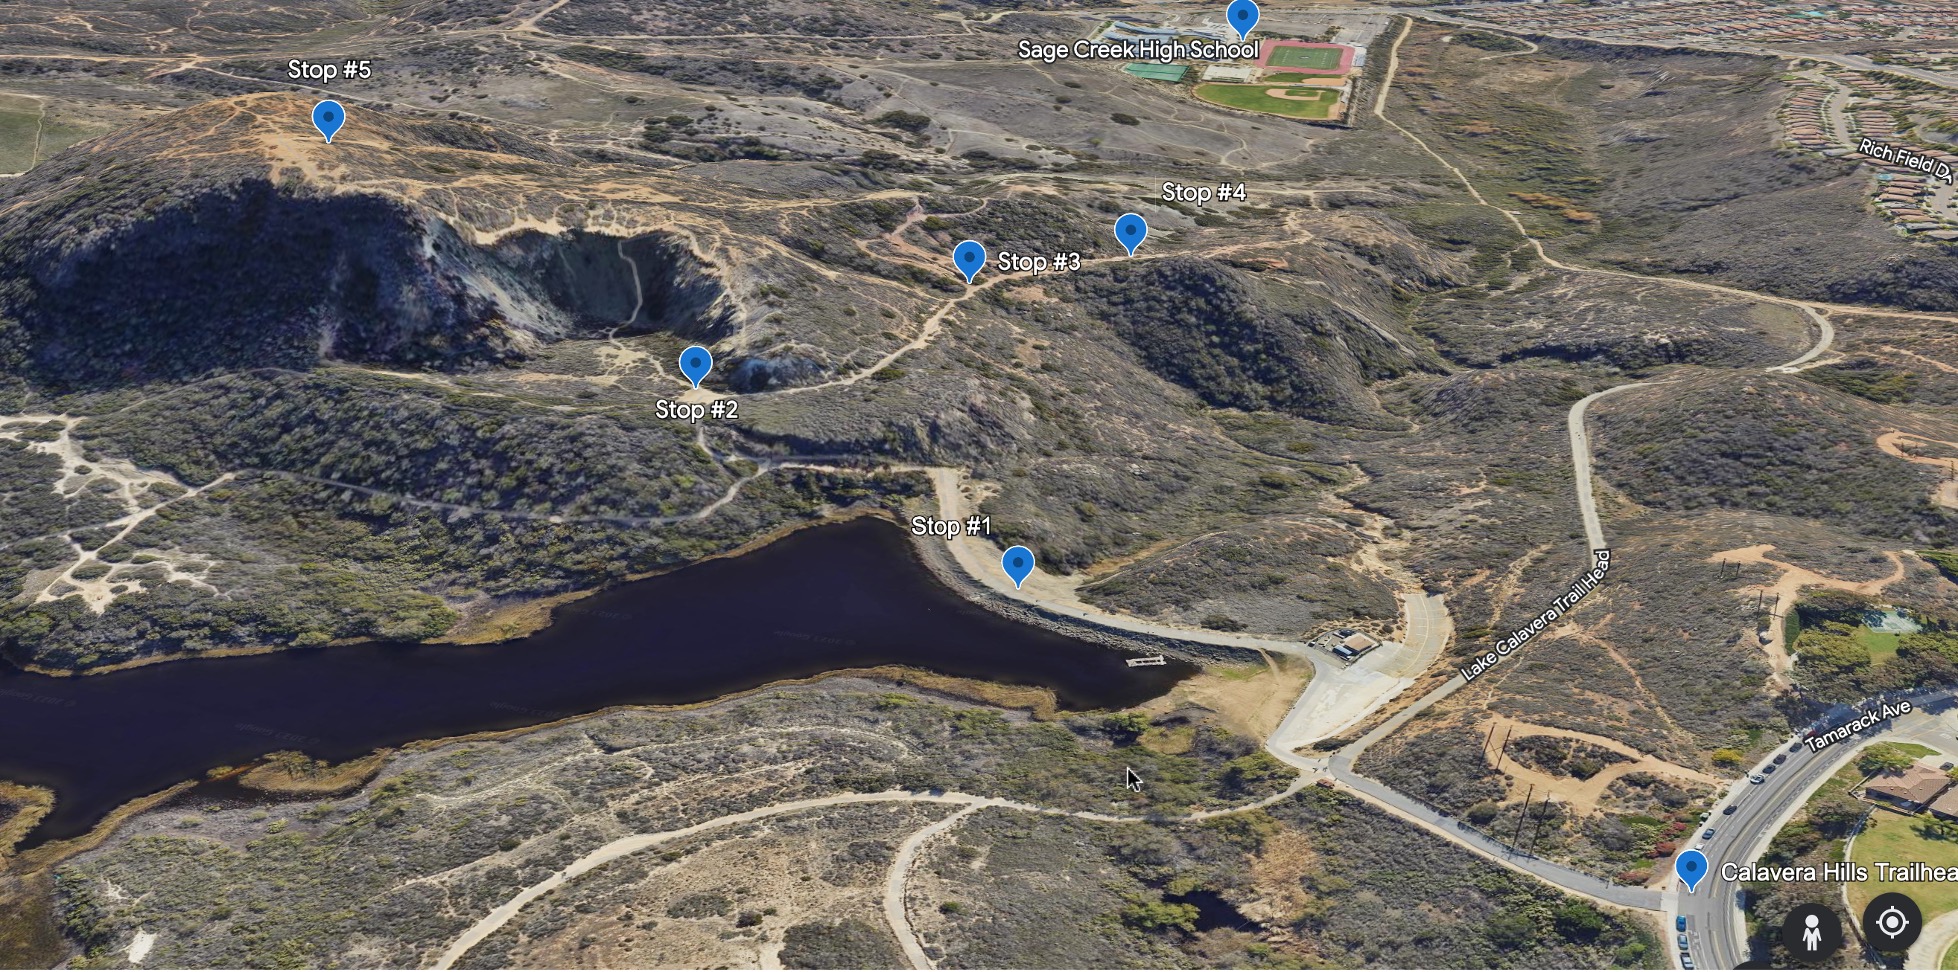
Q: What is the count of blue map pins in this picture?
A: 7